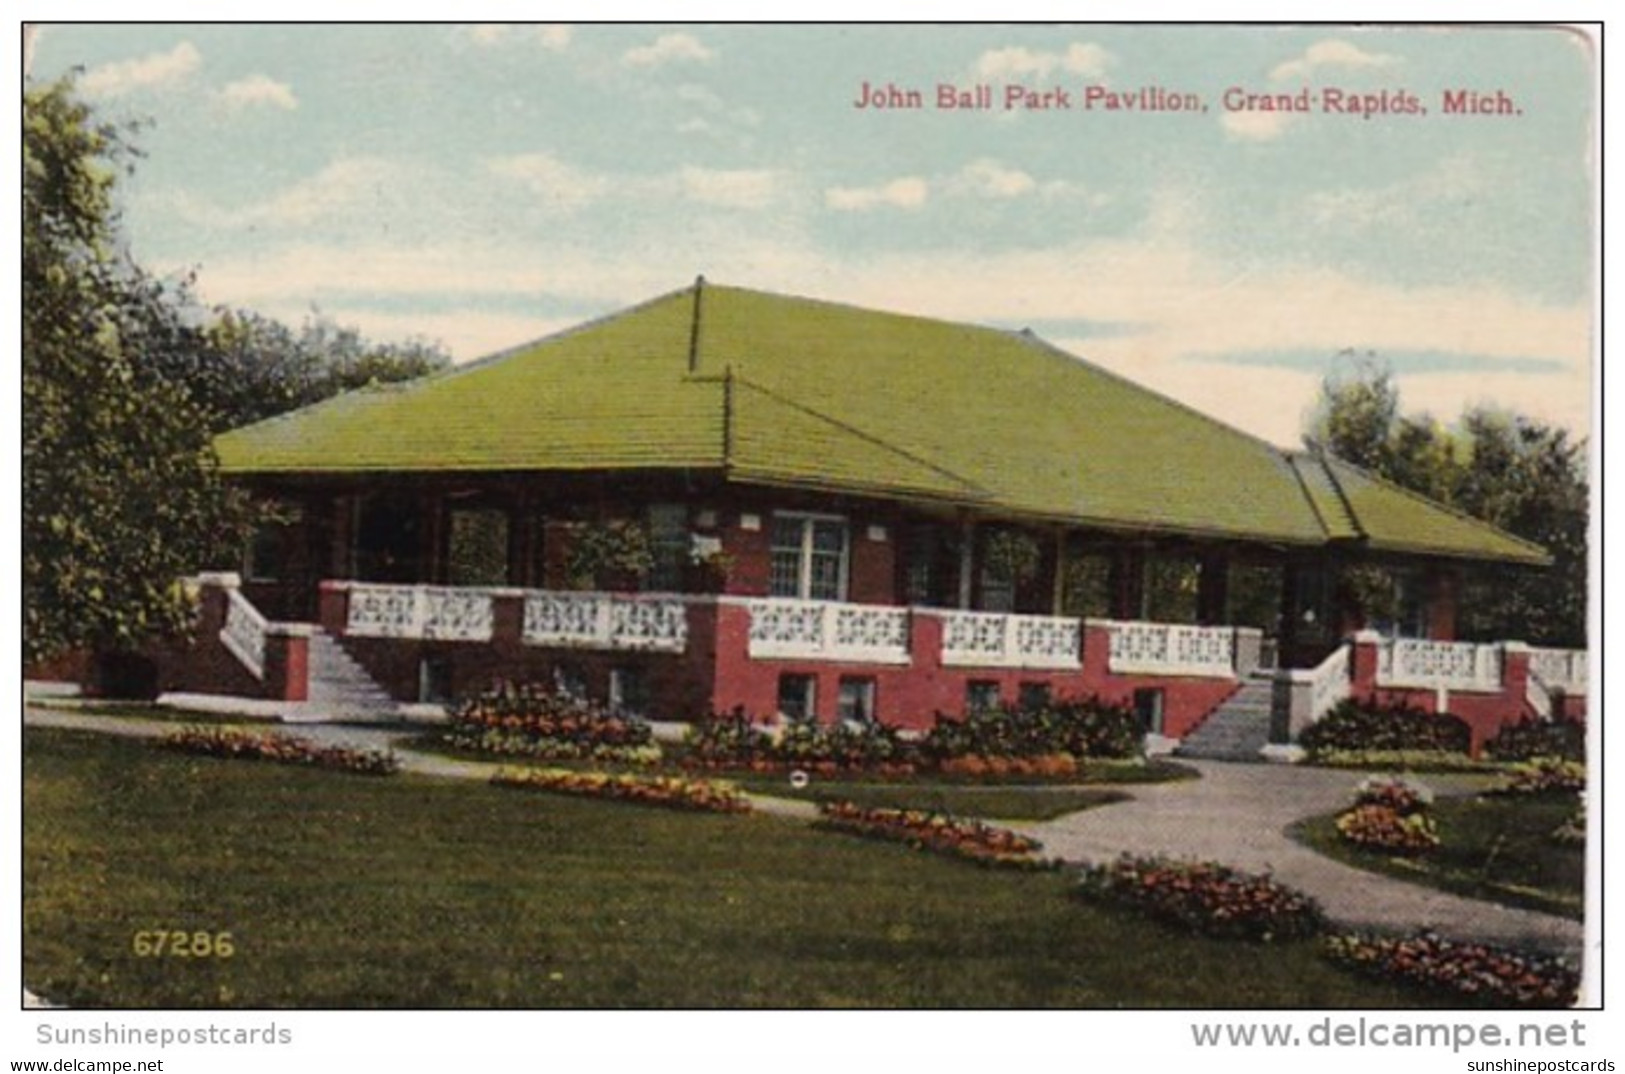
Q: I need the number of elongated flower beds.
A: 5